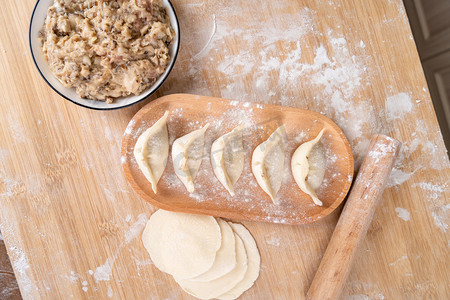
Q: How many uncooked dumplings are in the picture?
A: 5